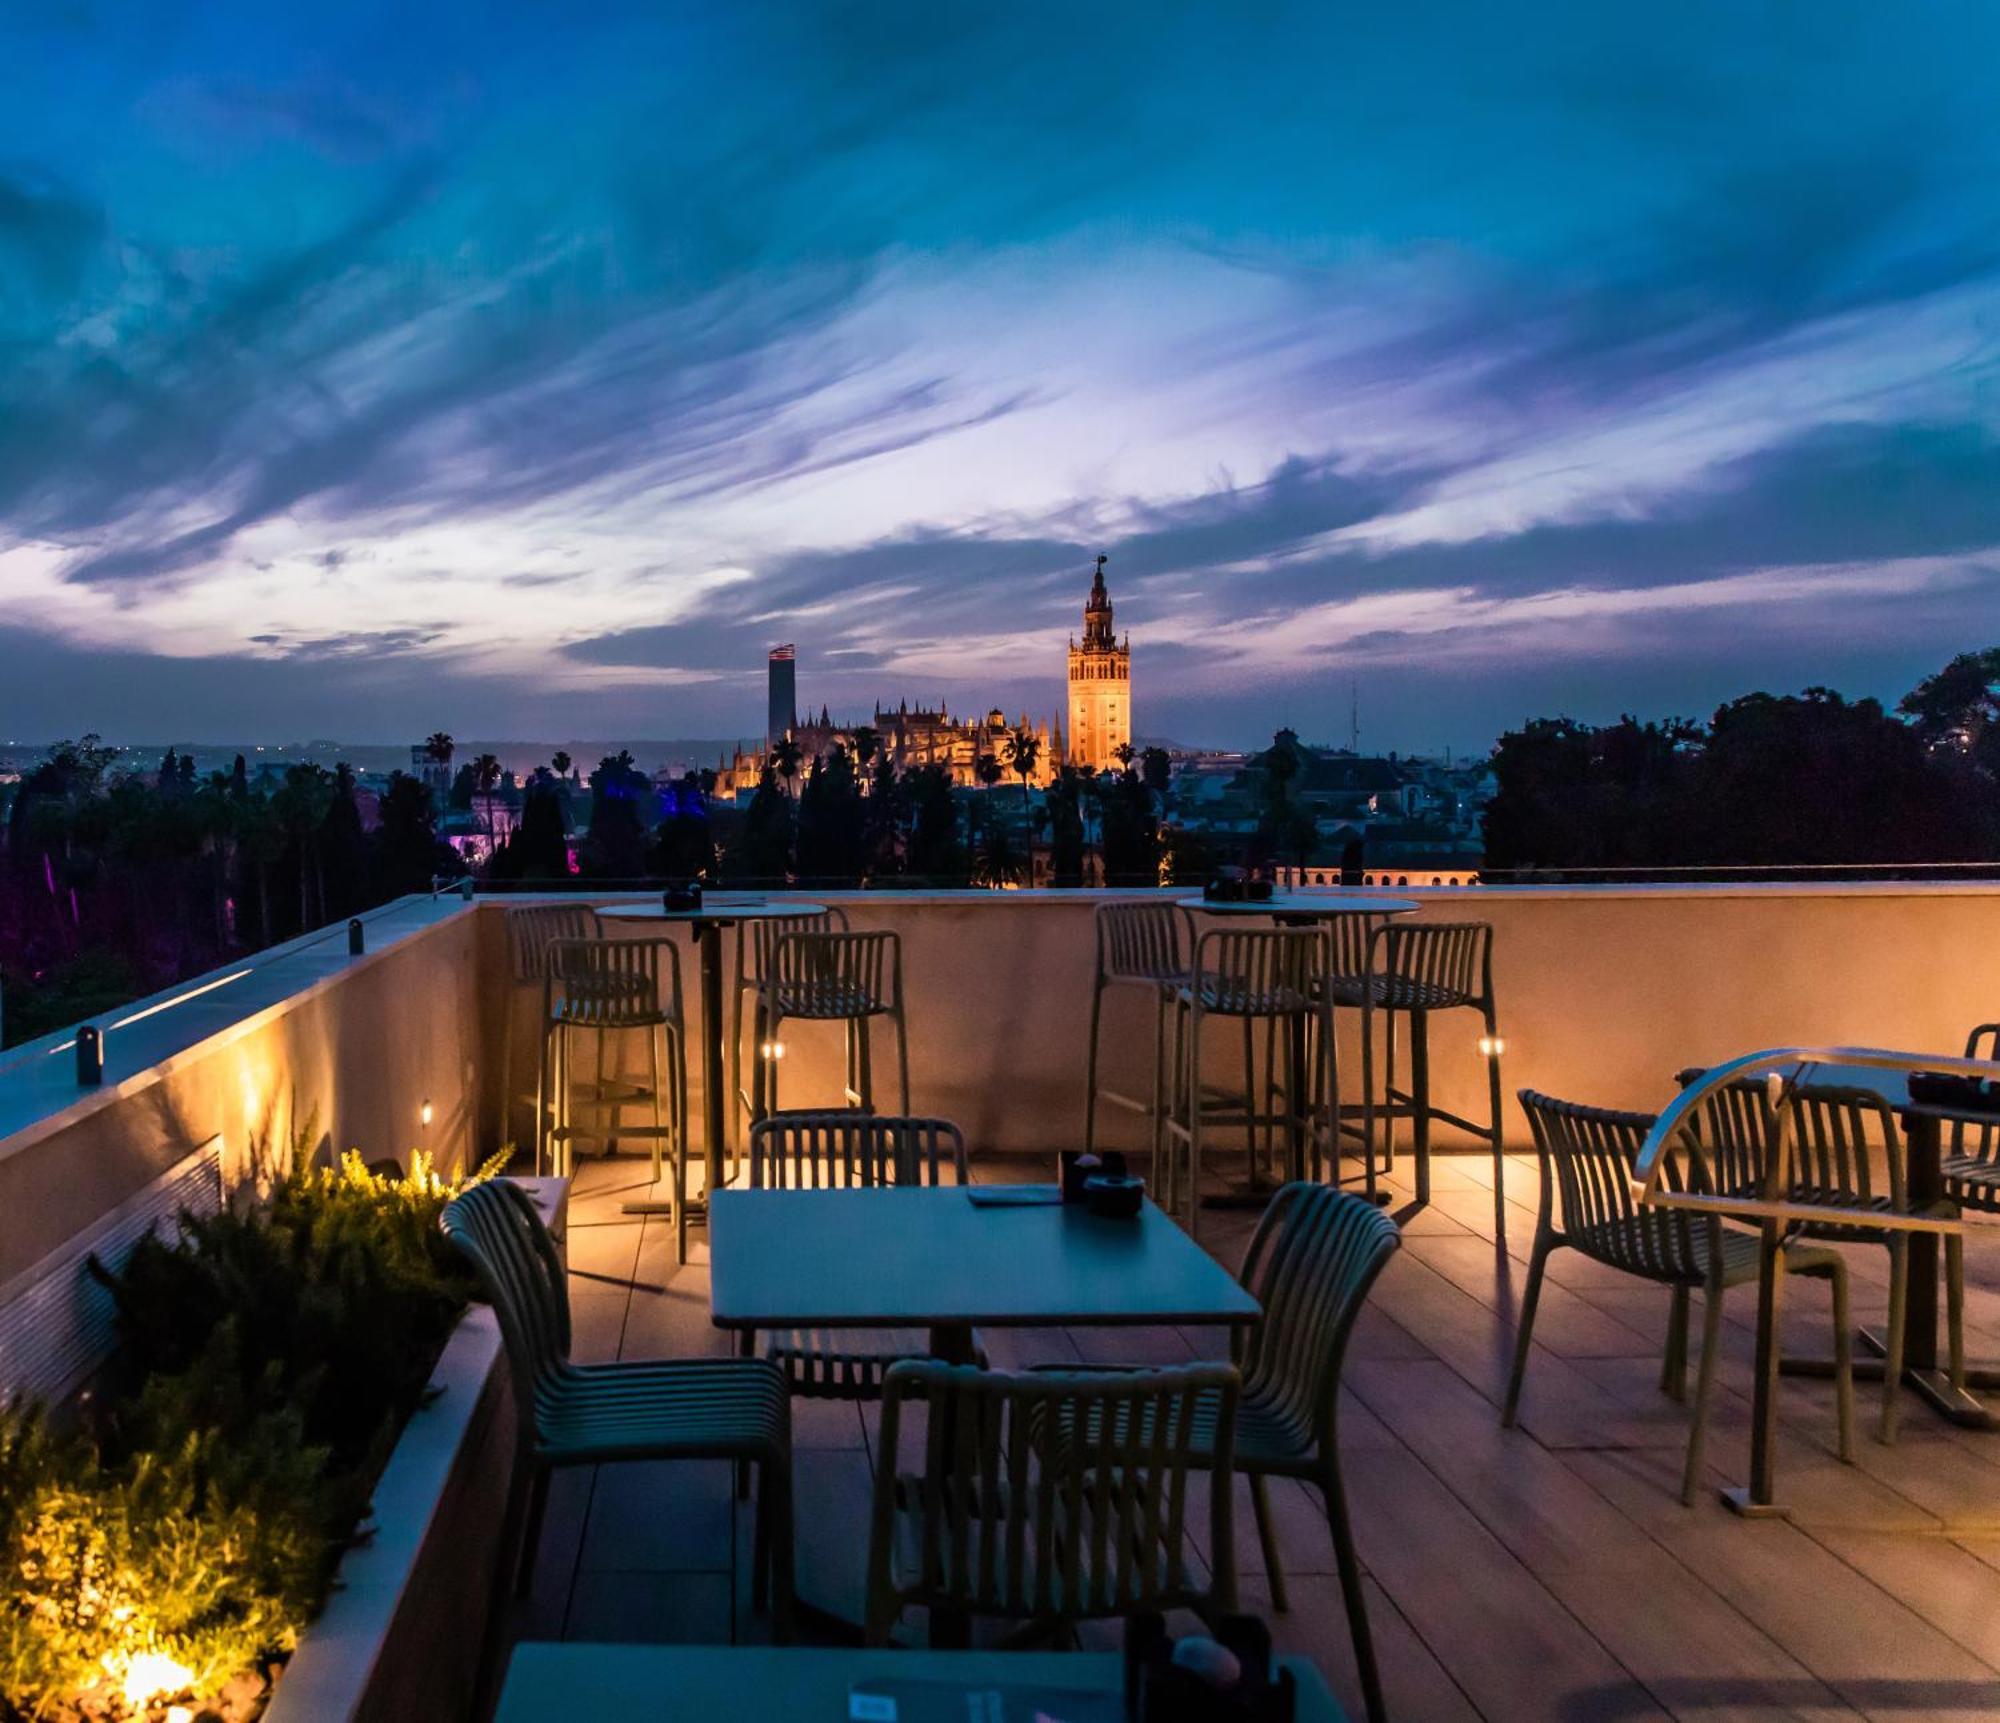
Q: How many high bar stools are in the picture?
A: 8